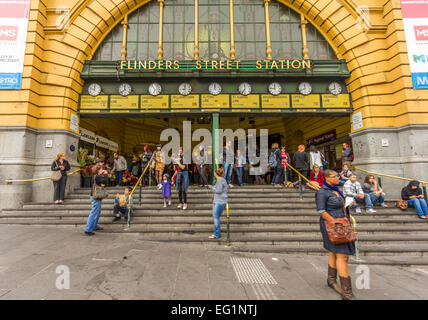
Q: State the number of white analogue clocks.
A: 9